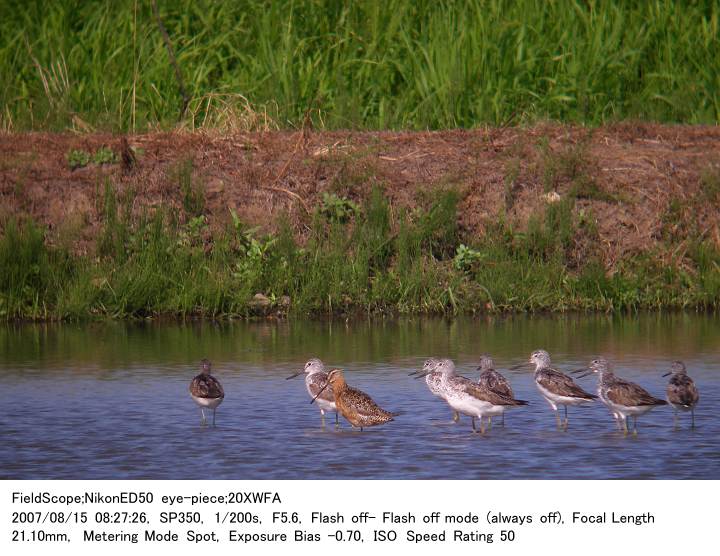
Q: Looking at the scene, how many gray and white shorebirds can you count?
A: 8